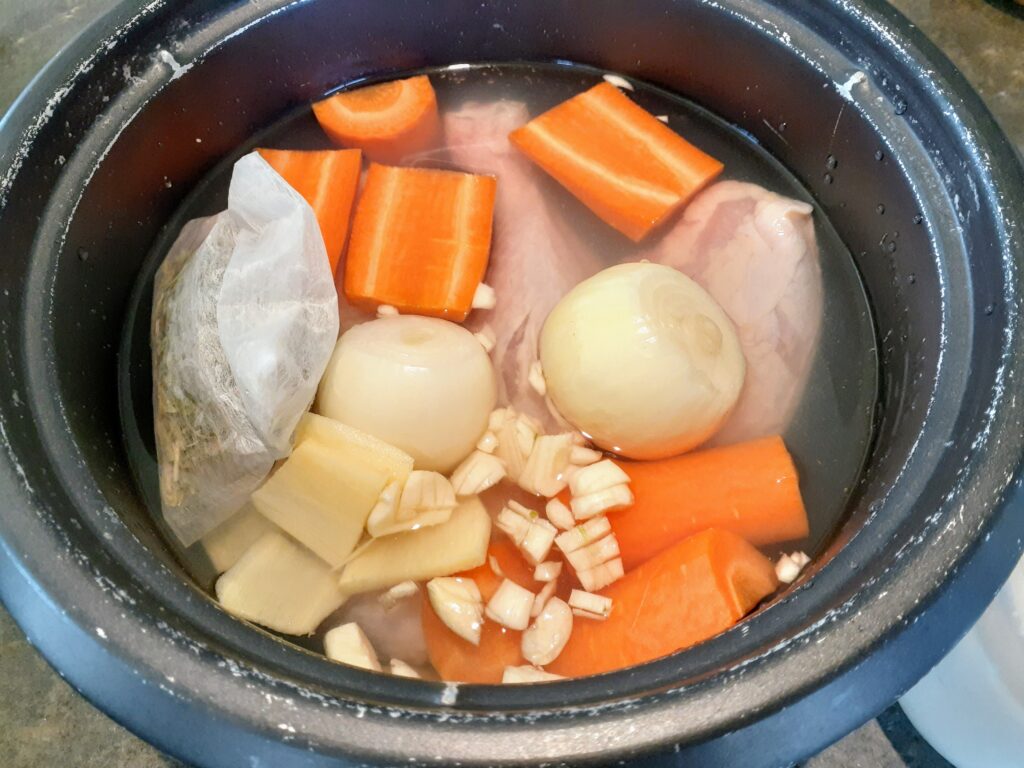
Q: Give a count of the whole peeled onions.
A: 2